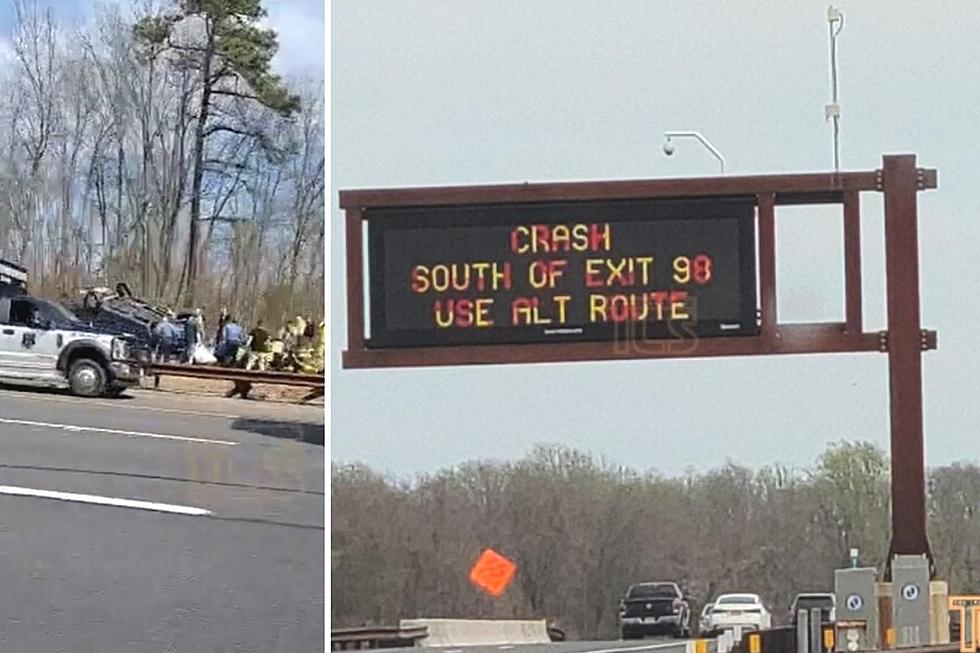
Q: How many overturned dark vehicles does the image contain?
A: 1